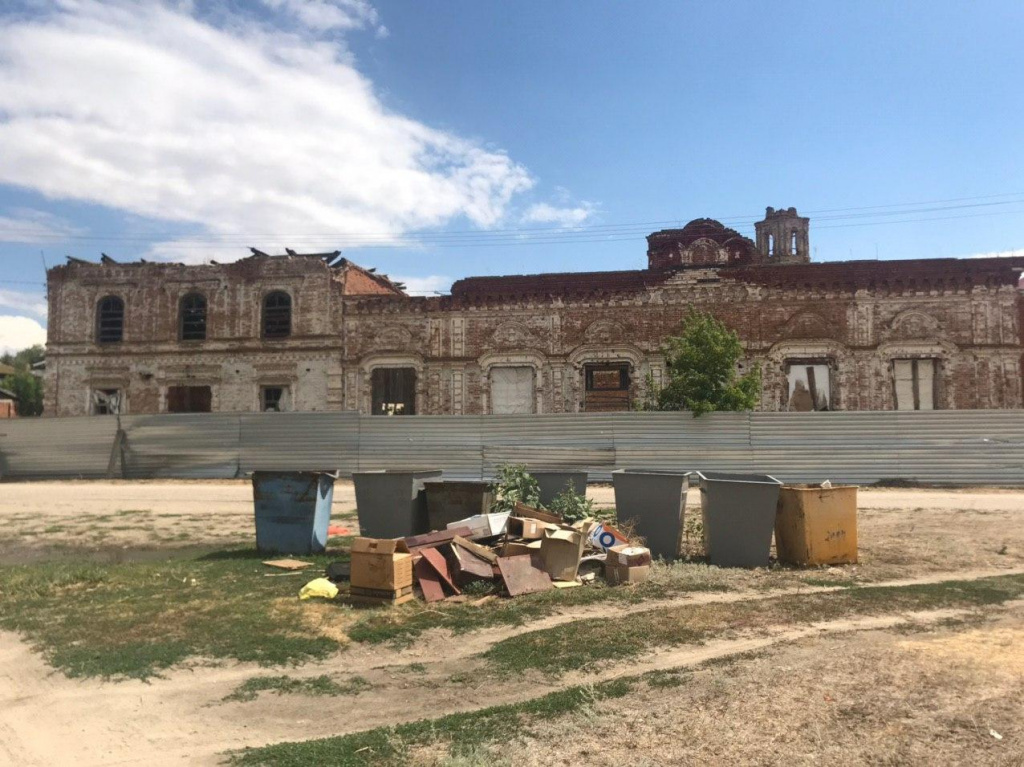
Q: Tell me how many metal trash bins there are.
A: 7